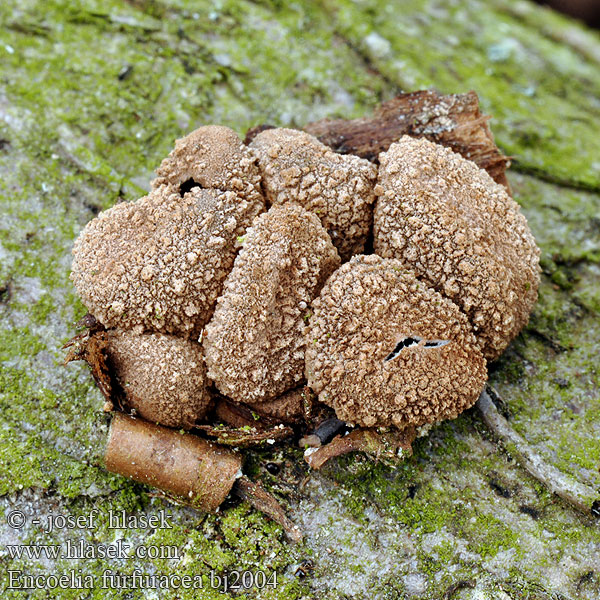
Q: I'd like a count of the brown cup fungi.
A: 7